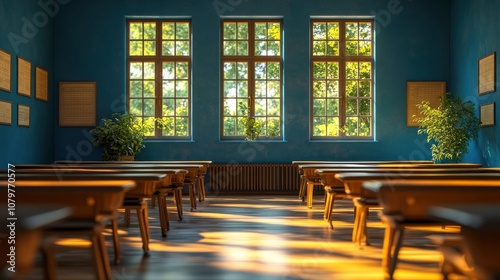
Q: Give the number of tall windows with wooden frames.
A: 3